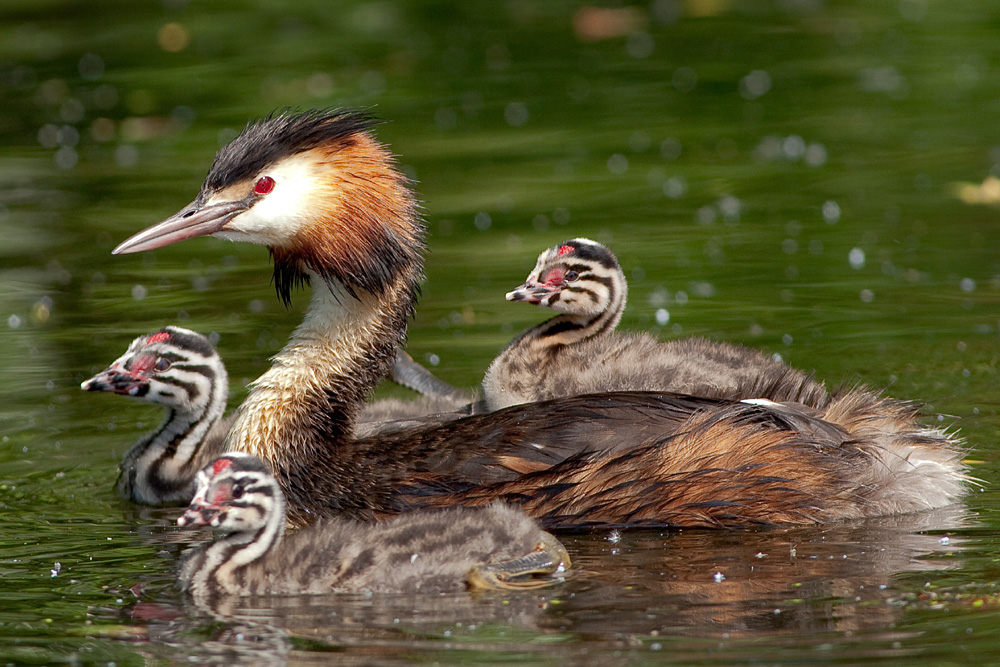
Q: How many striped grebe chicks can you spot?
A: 3